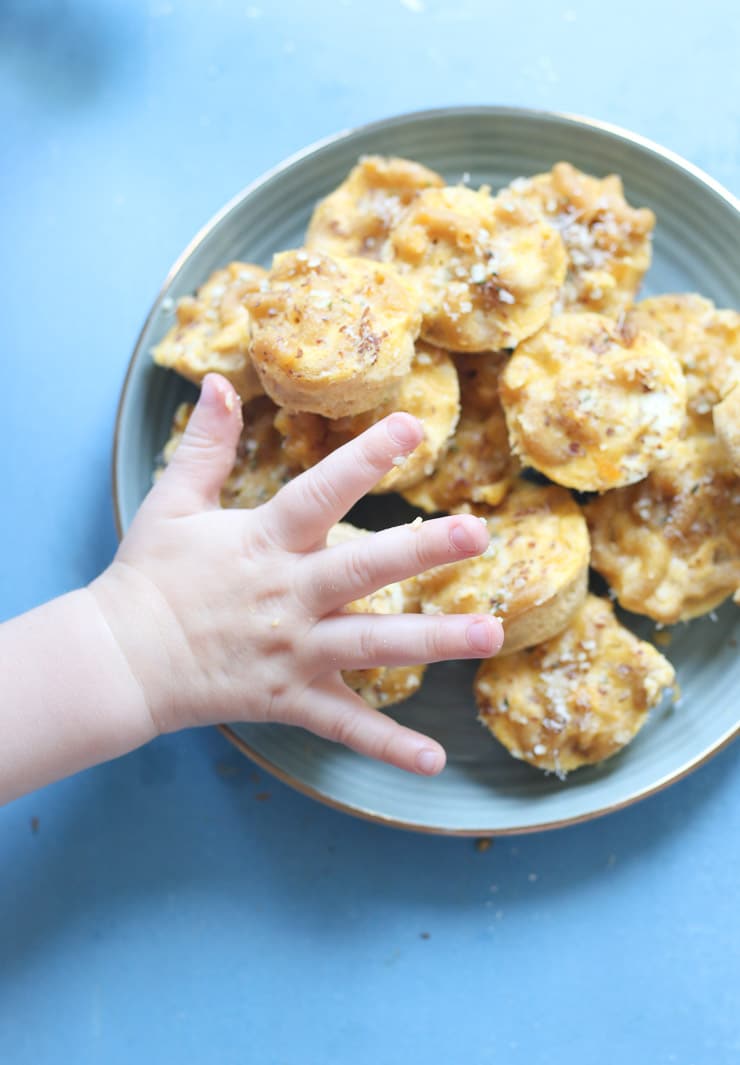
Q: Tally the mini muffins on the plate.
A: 15